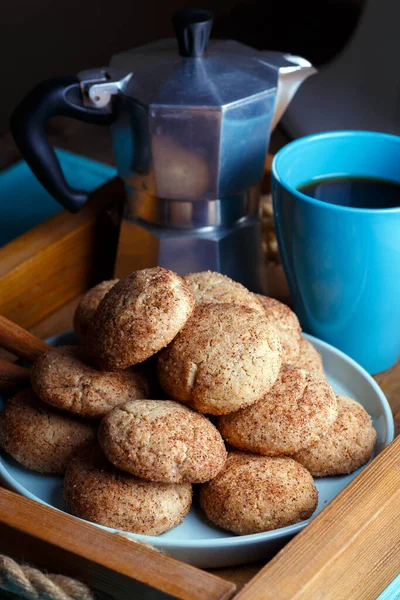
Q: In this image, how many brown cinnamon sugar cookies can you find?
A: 13